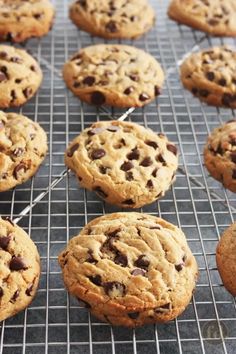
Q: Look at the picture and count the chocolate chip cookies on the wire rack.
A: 12